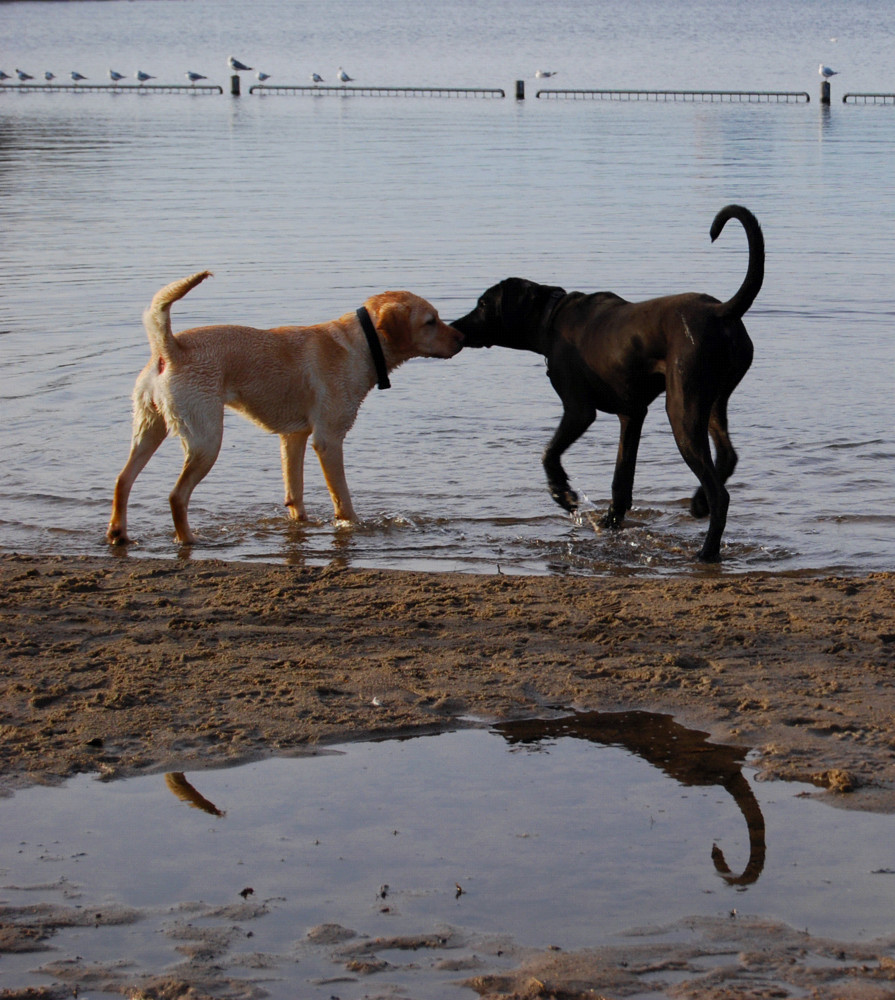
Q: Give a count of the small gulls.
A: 13